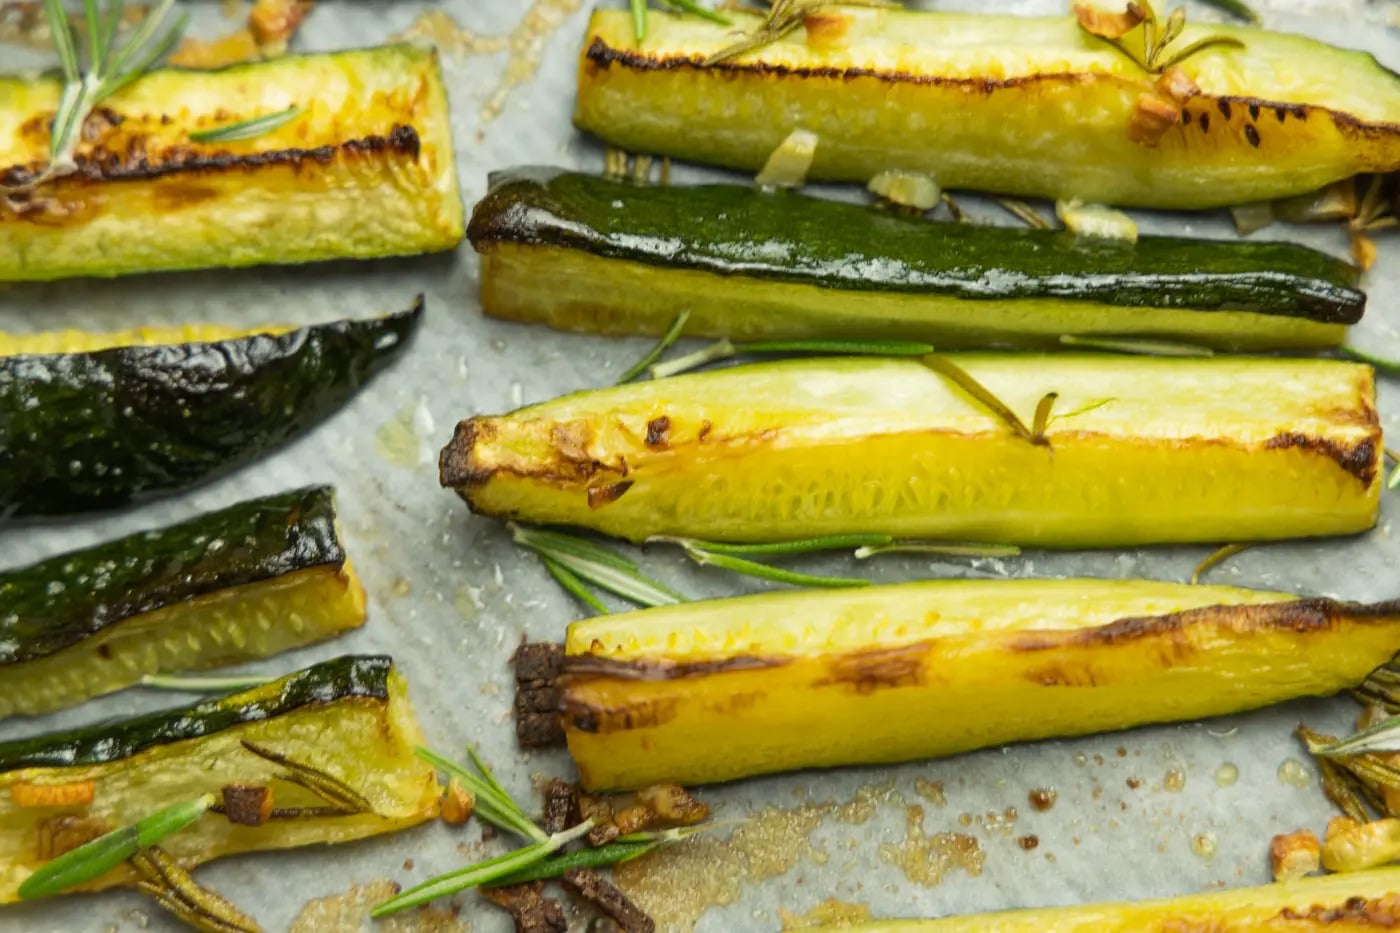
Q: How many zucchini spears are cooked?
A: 9